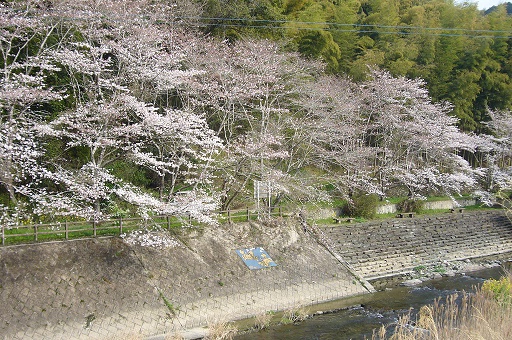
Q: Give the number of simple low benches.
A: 3